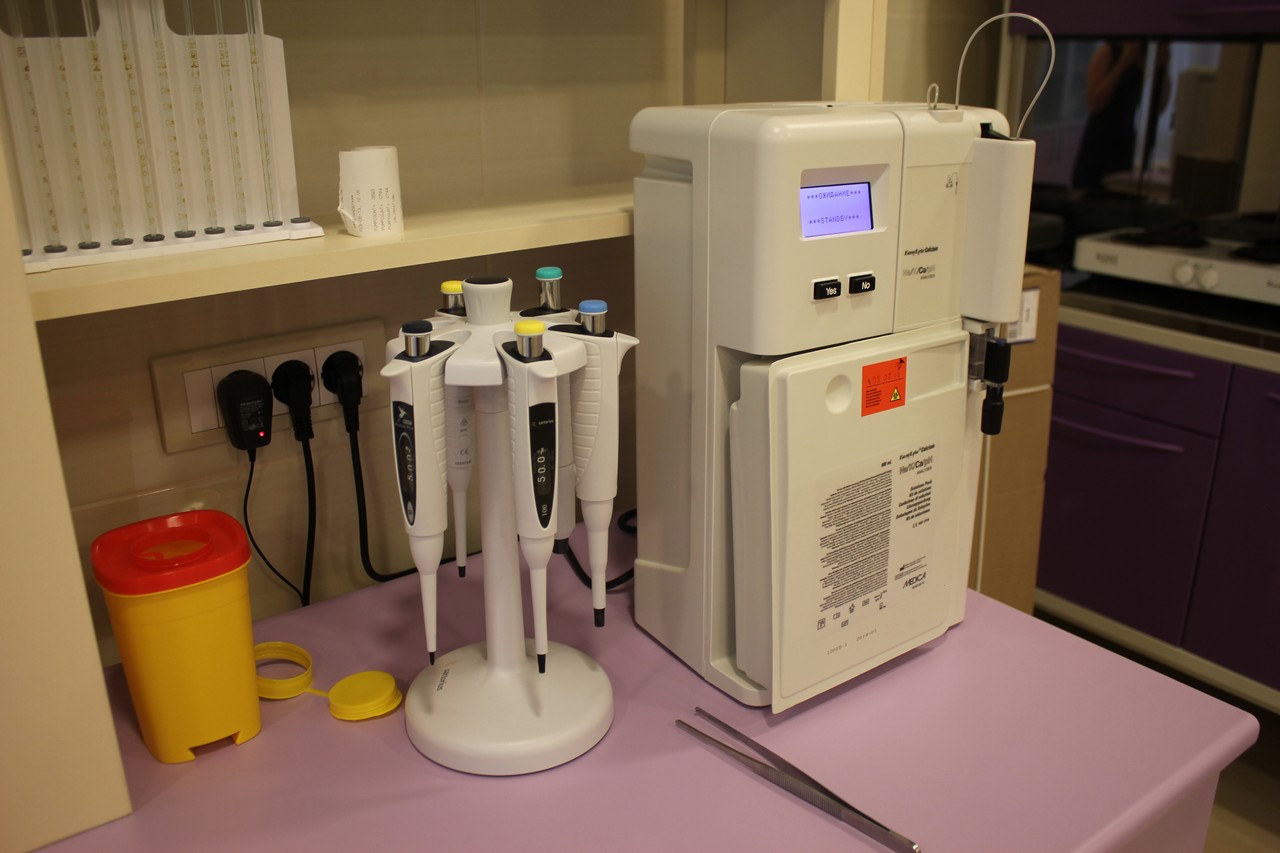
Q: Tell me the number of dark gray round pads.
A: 10